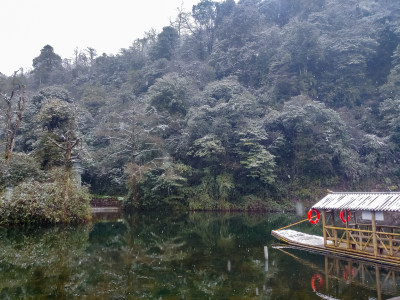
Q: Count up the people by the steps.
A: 0